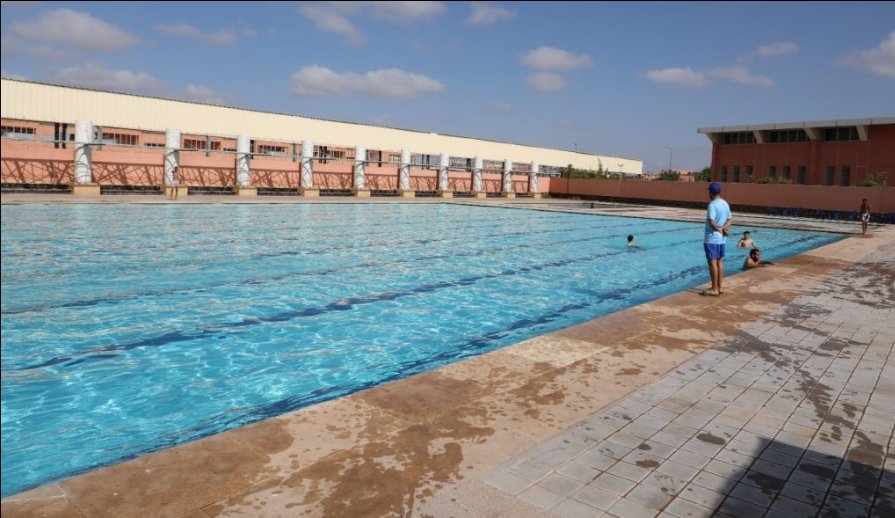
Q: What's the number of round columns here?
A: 10